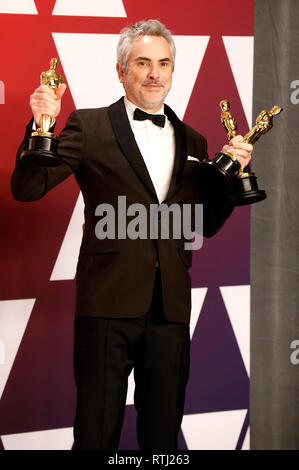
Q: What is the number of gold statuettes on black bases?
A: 3